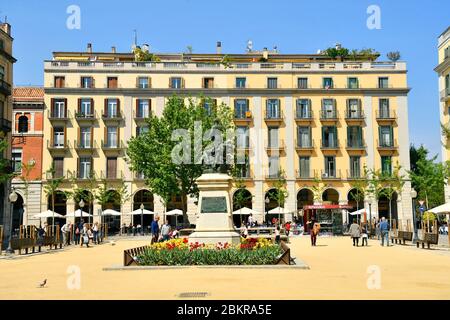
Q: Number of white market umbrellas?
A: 9